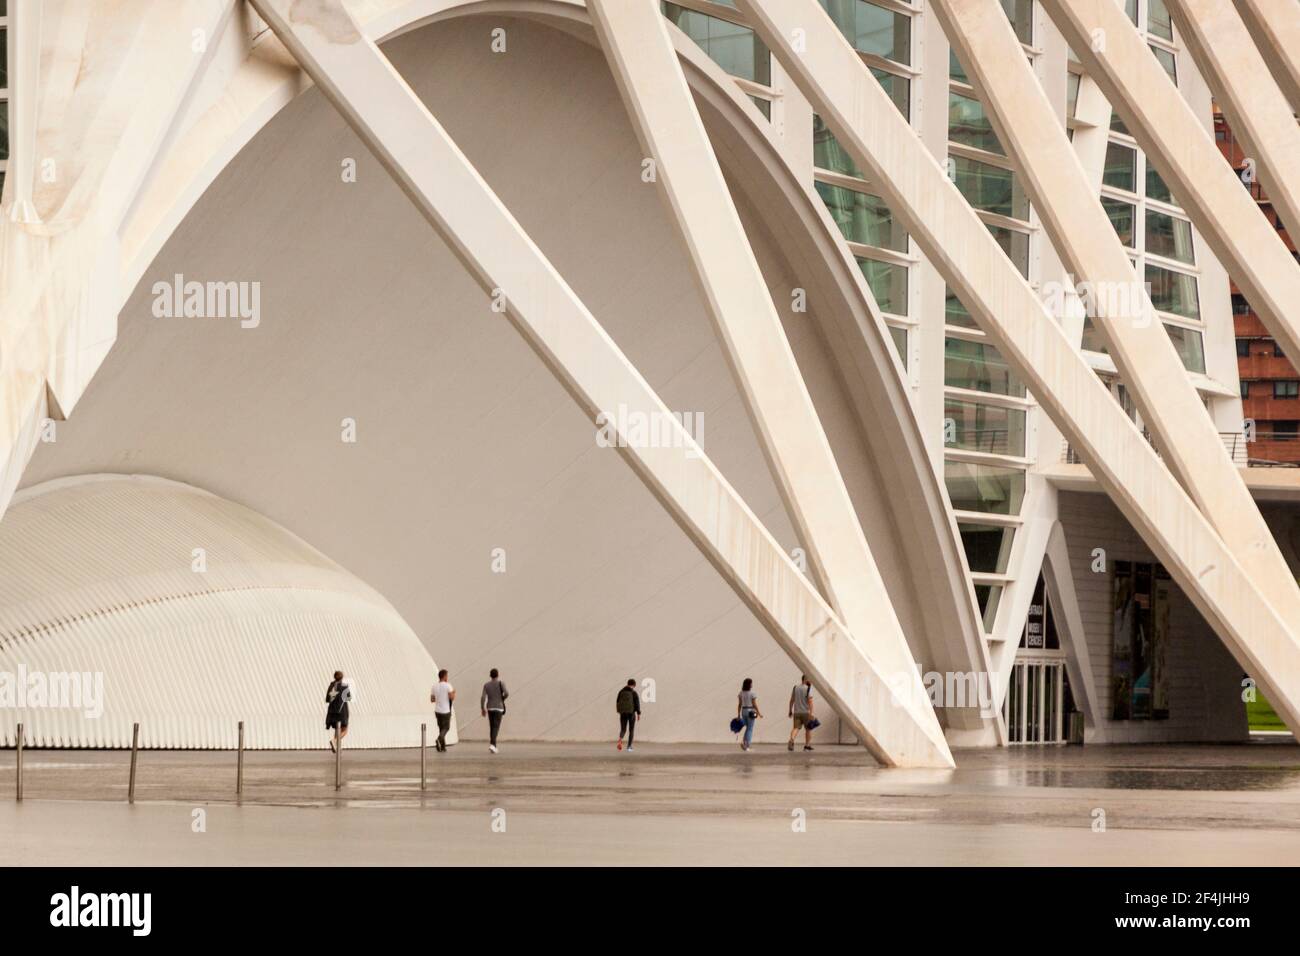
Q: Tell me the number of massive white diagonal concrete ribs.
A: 7